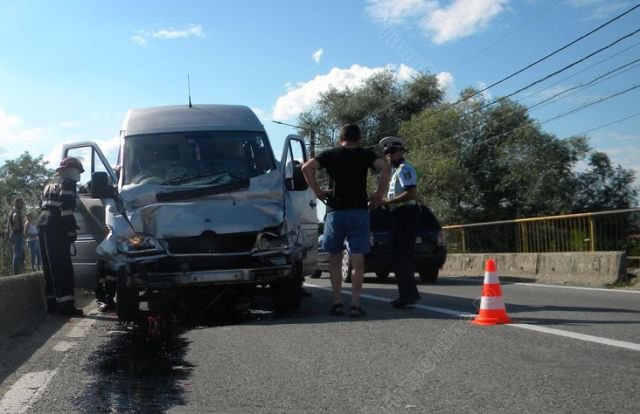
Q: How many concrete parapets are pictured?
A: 2